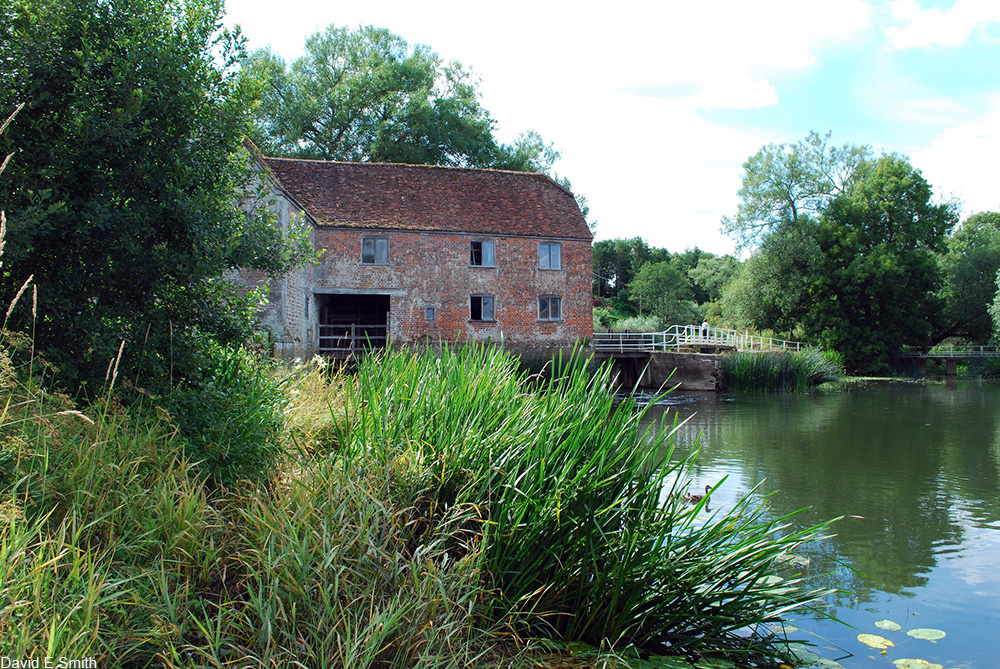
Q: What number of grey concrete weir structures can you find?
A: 1